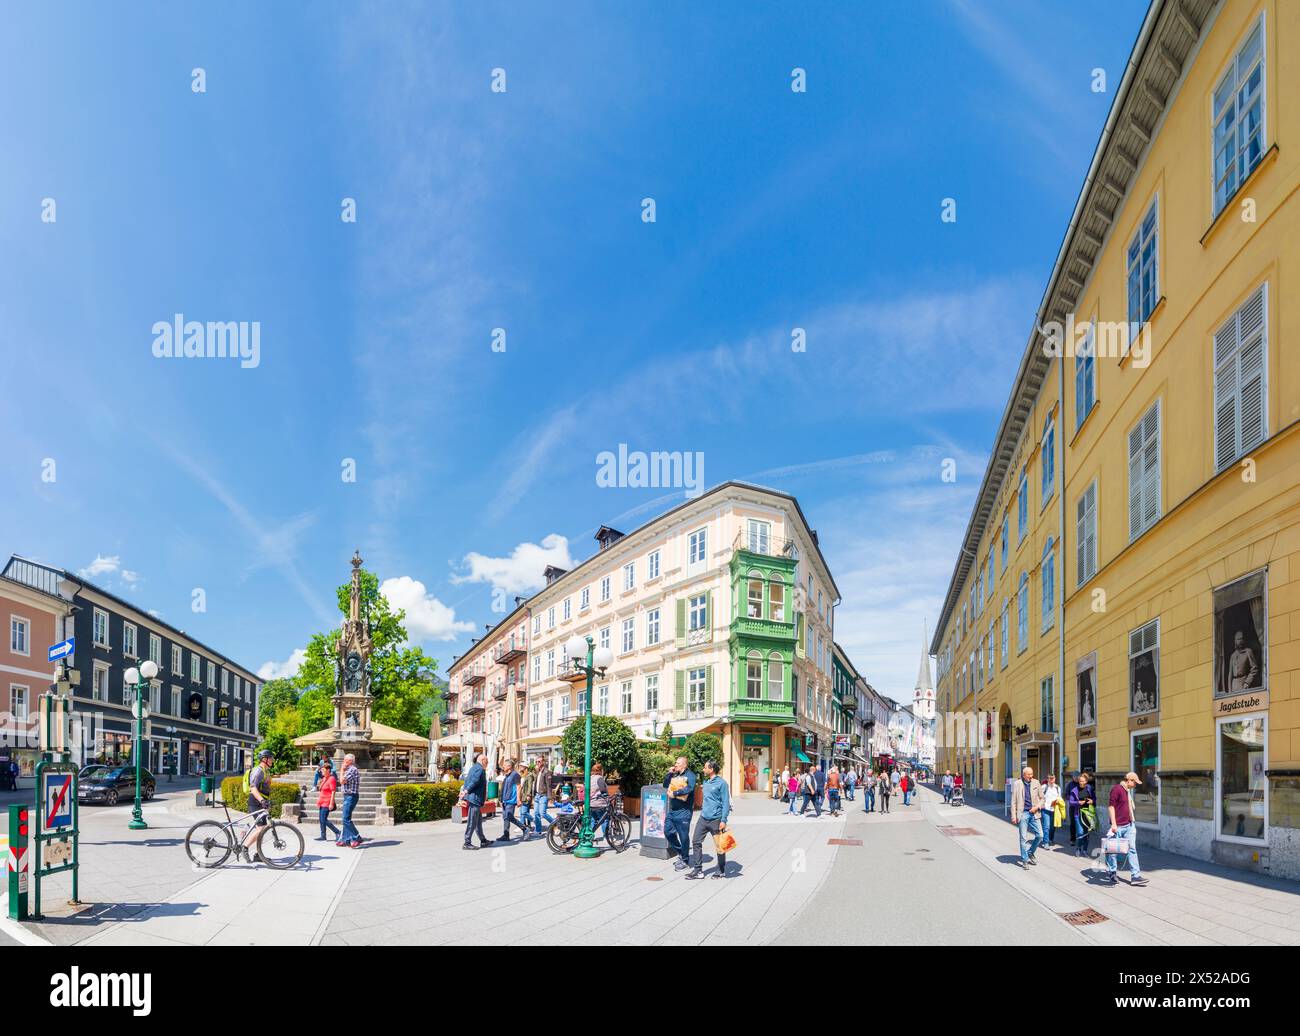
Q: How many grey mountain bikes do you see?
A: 1